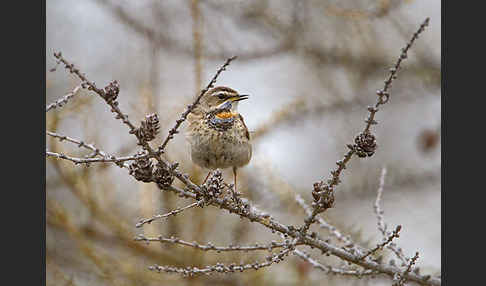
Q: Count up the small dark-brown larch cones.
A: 7